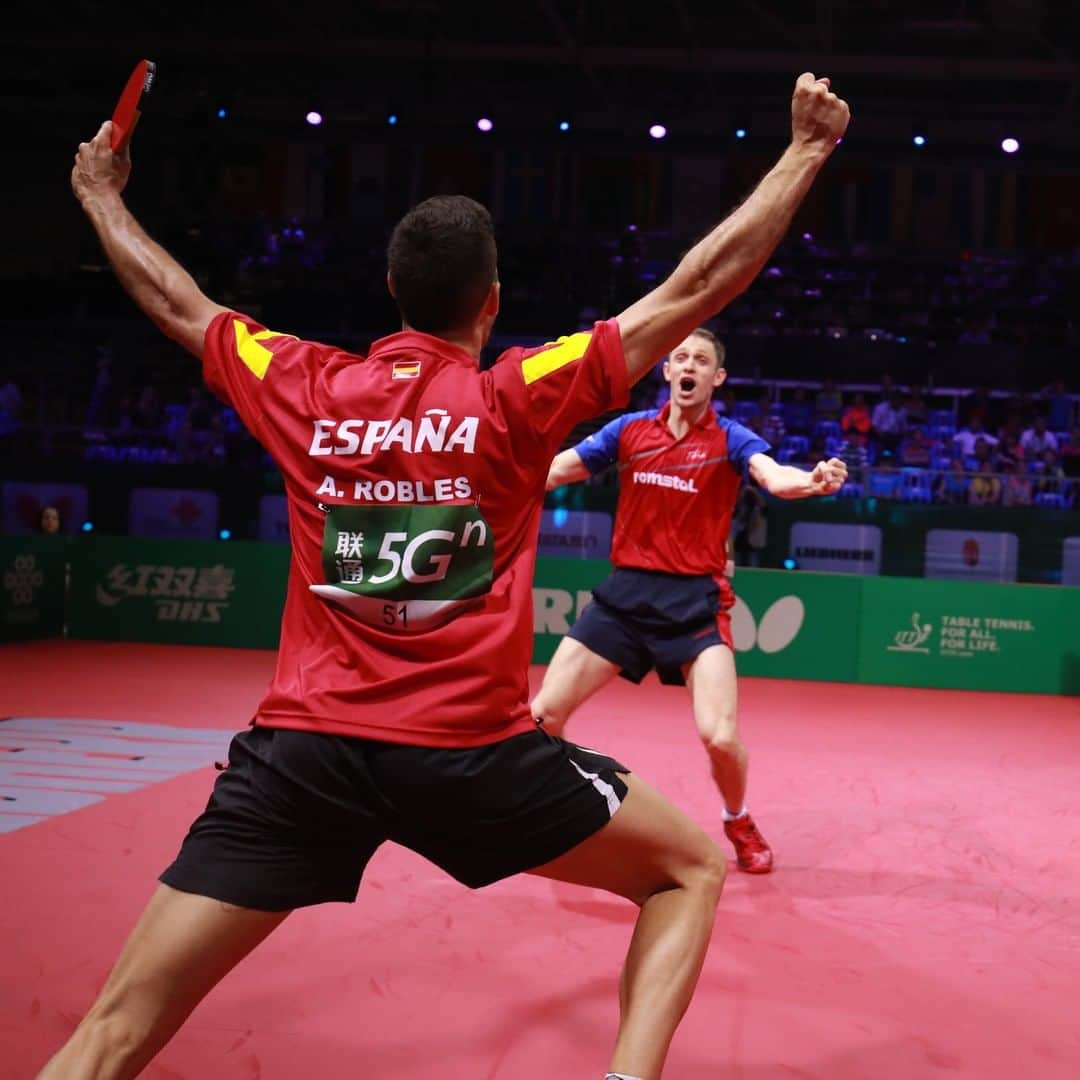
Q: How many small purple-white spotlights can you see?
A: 4